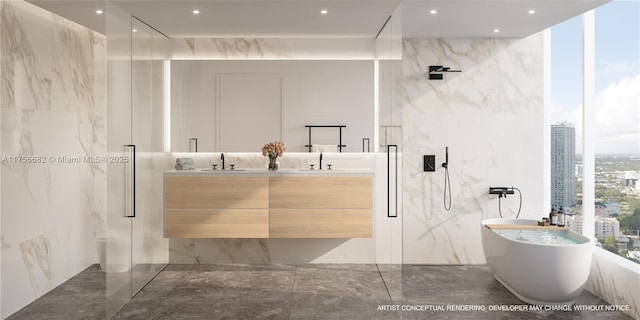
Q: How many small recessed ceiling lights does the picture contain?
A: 7